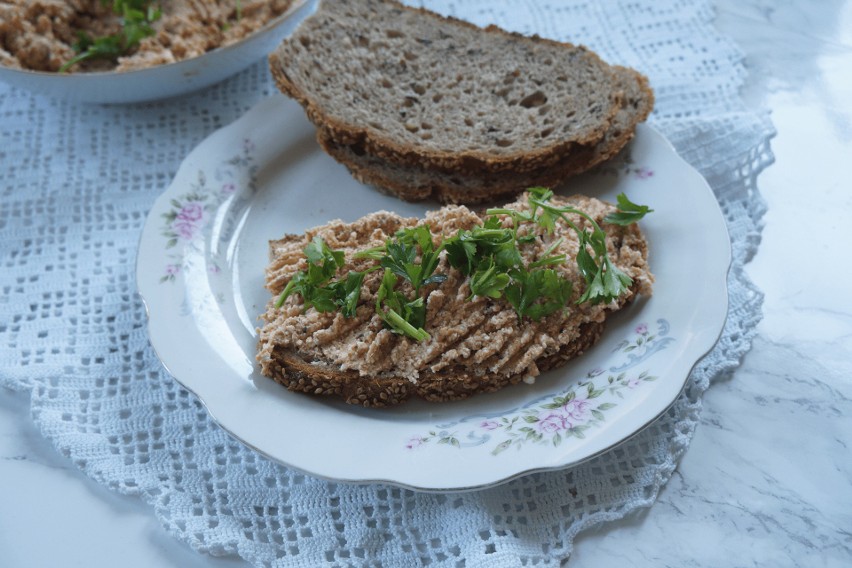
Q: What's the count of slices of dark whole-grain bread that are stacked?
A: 2